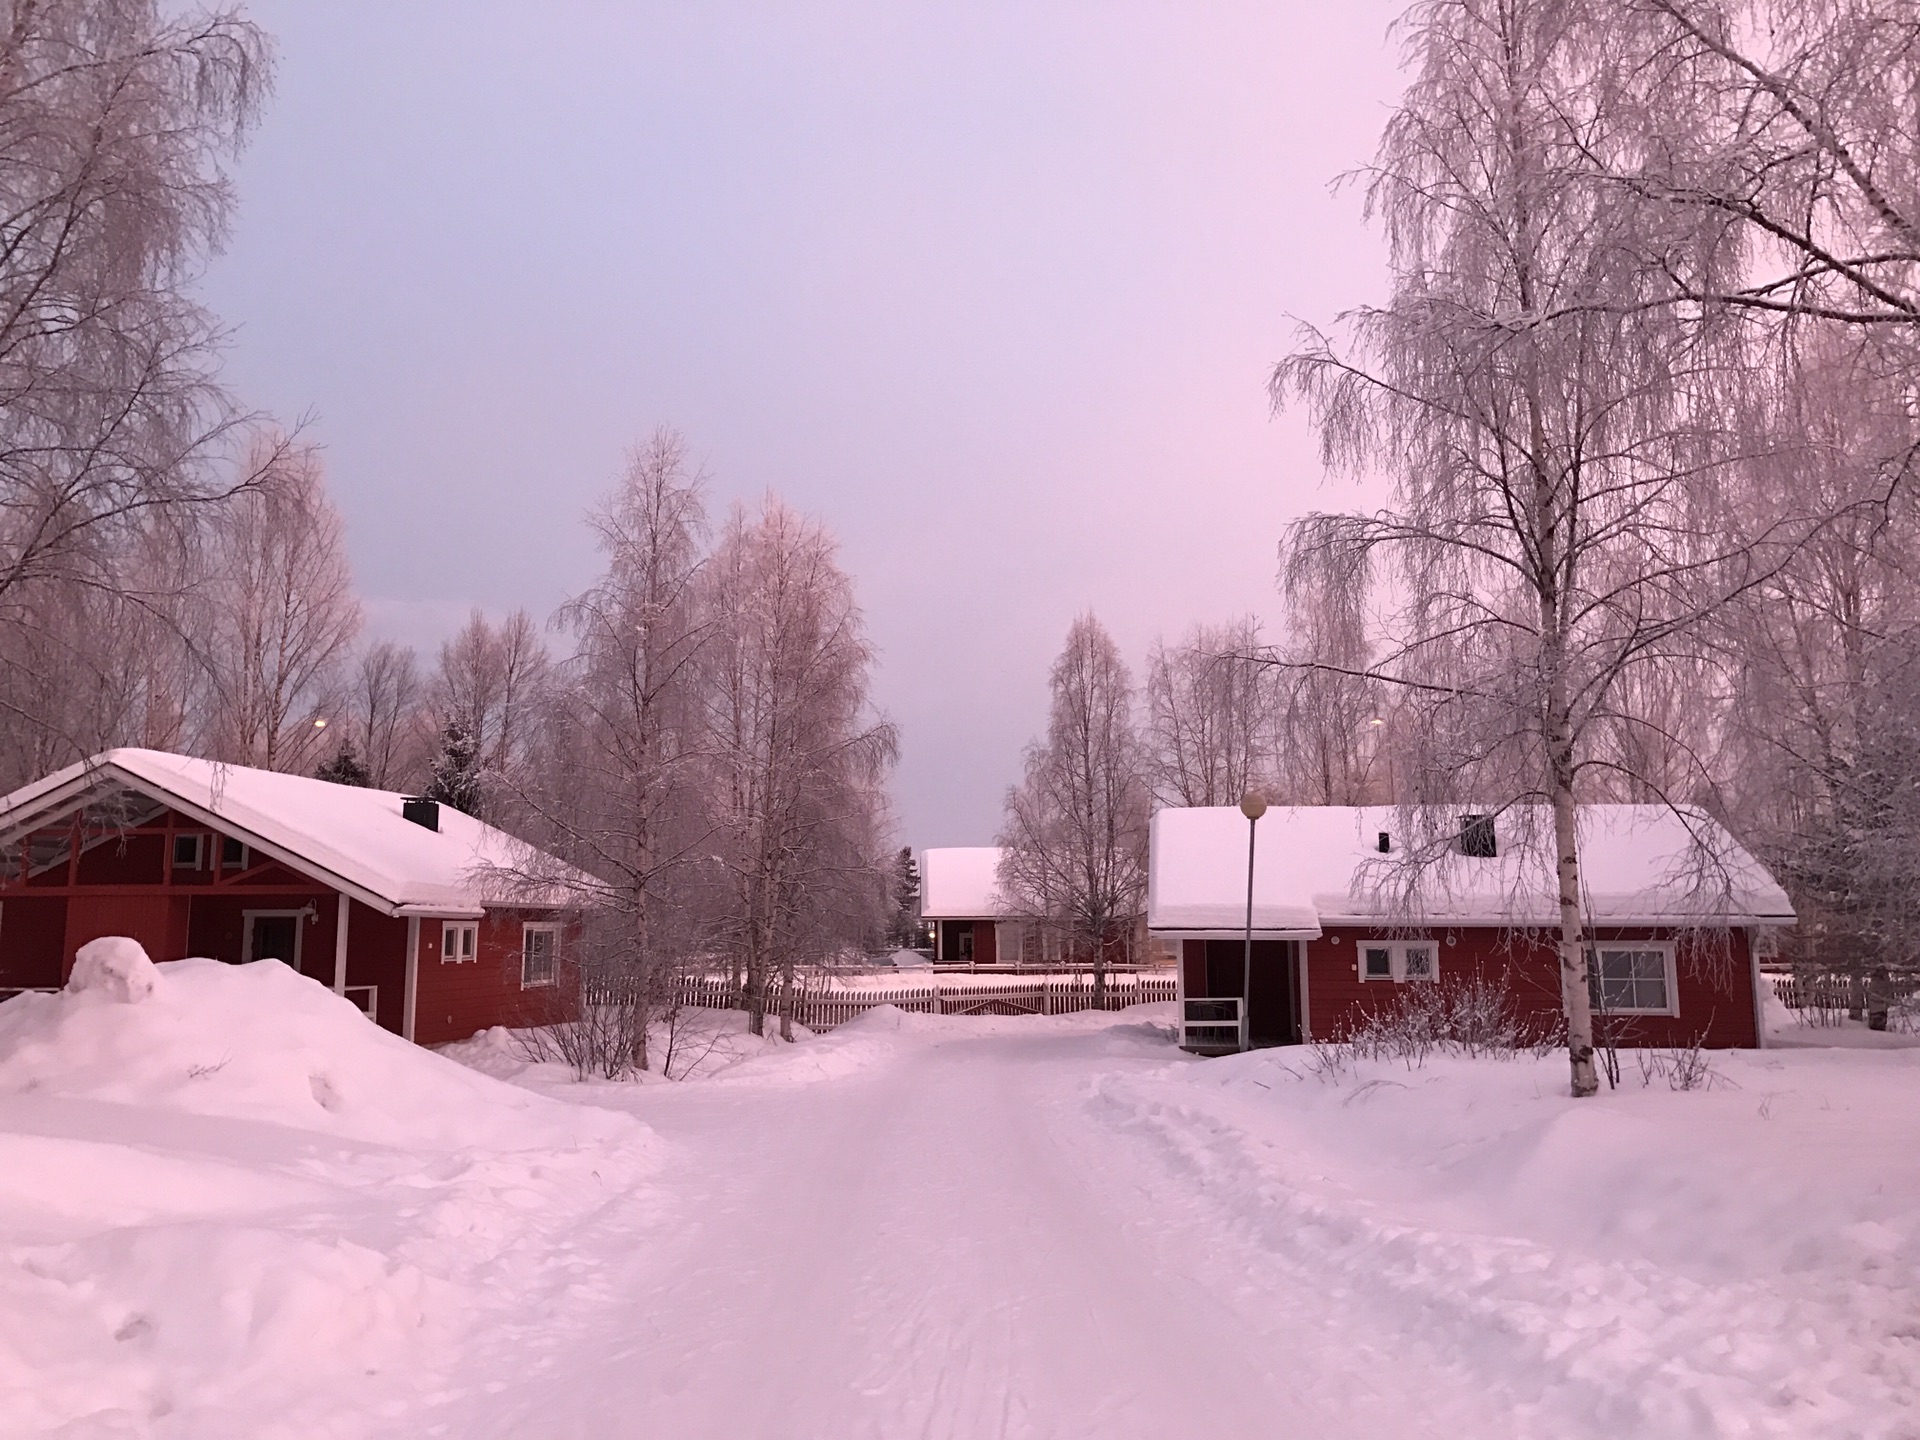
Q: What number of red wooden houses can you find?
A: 3